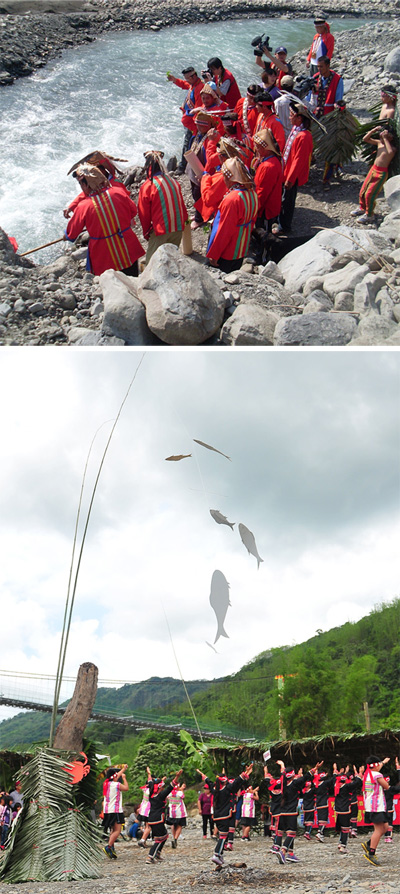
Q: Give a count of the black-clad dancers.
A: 10